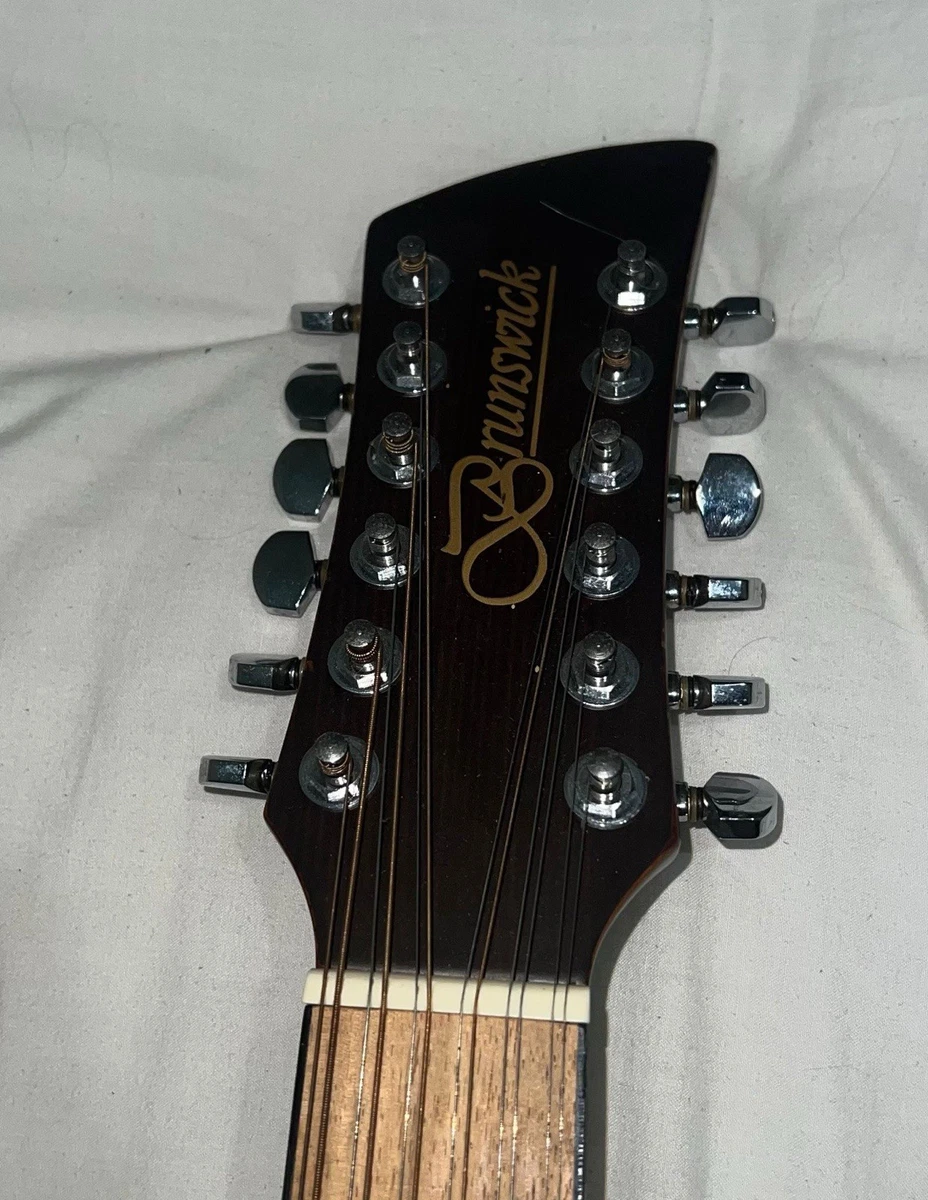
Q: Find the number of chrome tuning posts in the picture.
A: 12